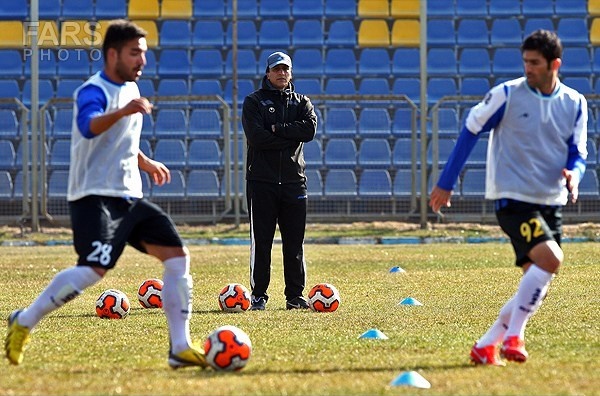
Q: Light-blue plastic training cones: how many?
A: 4